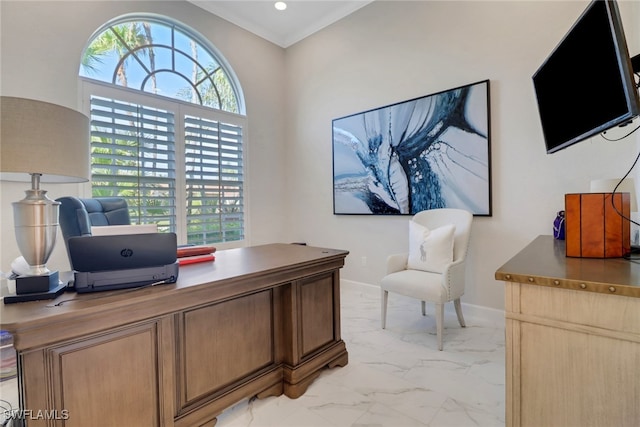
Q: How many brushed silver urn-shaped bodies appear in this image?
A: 1